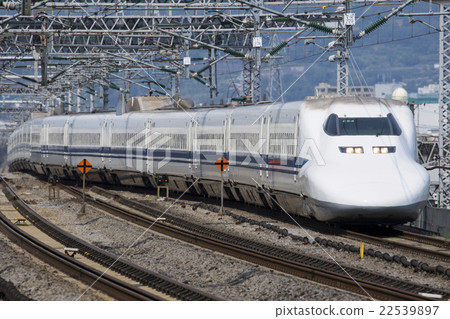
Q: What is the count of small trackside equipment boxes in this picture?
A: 2